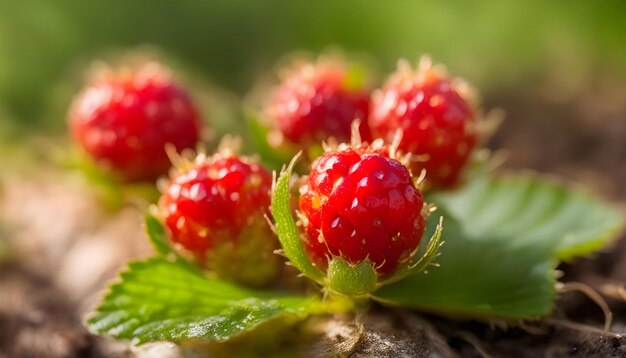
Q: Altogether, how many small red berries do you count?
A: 5